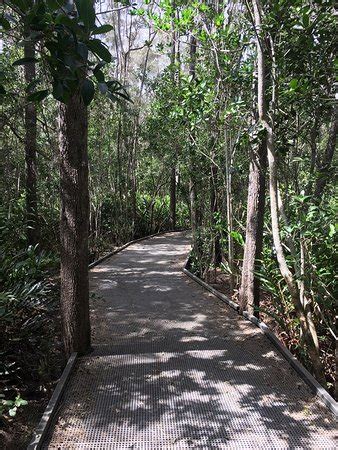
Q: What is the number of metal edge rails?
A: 2